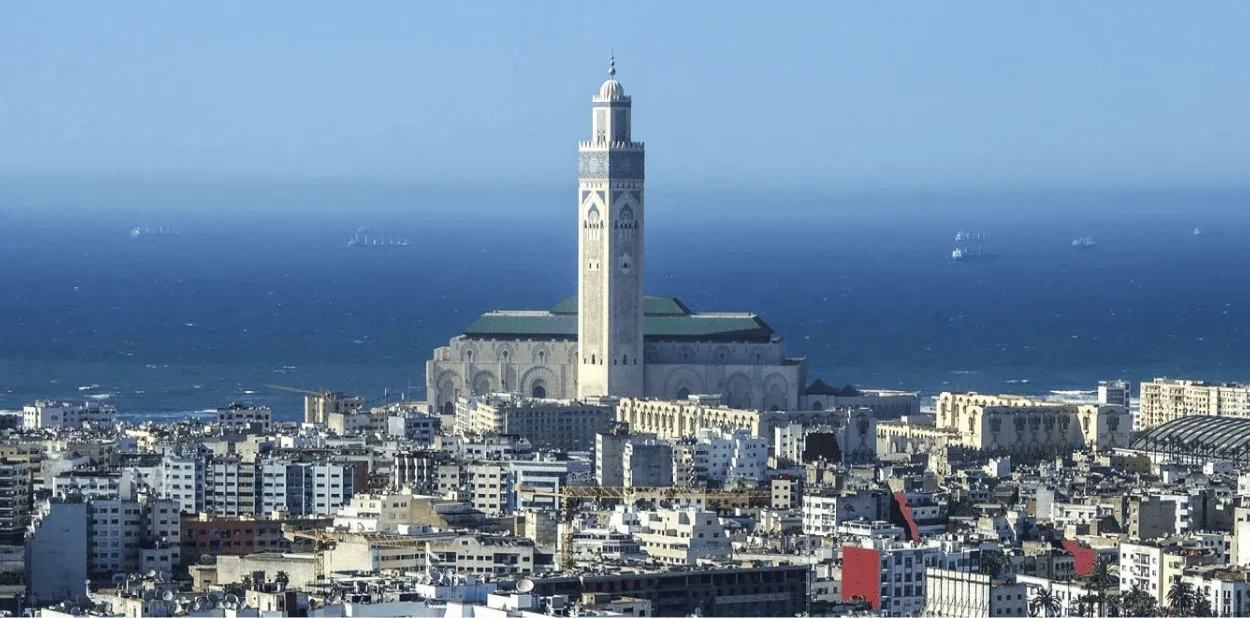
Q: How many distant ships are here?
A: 6